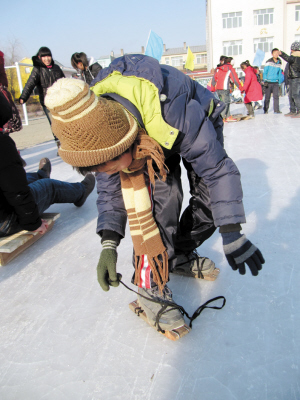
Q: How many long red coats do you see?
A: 1